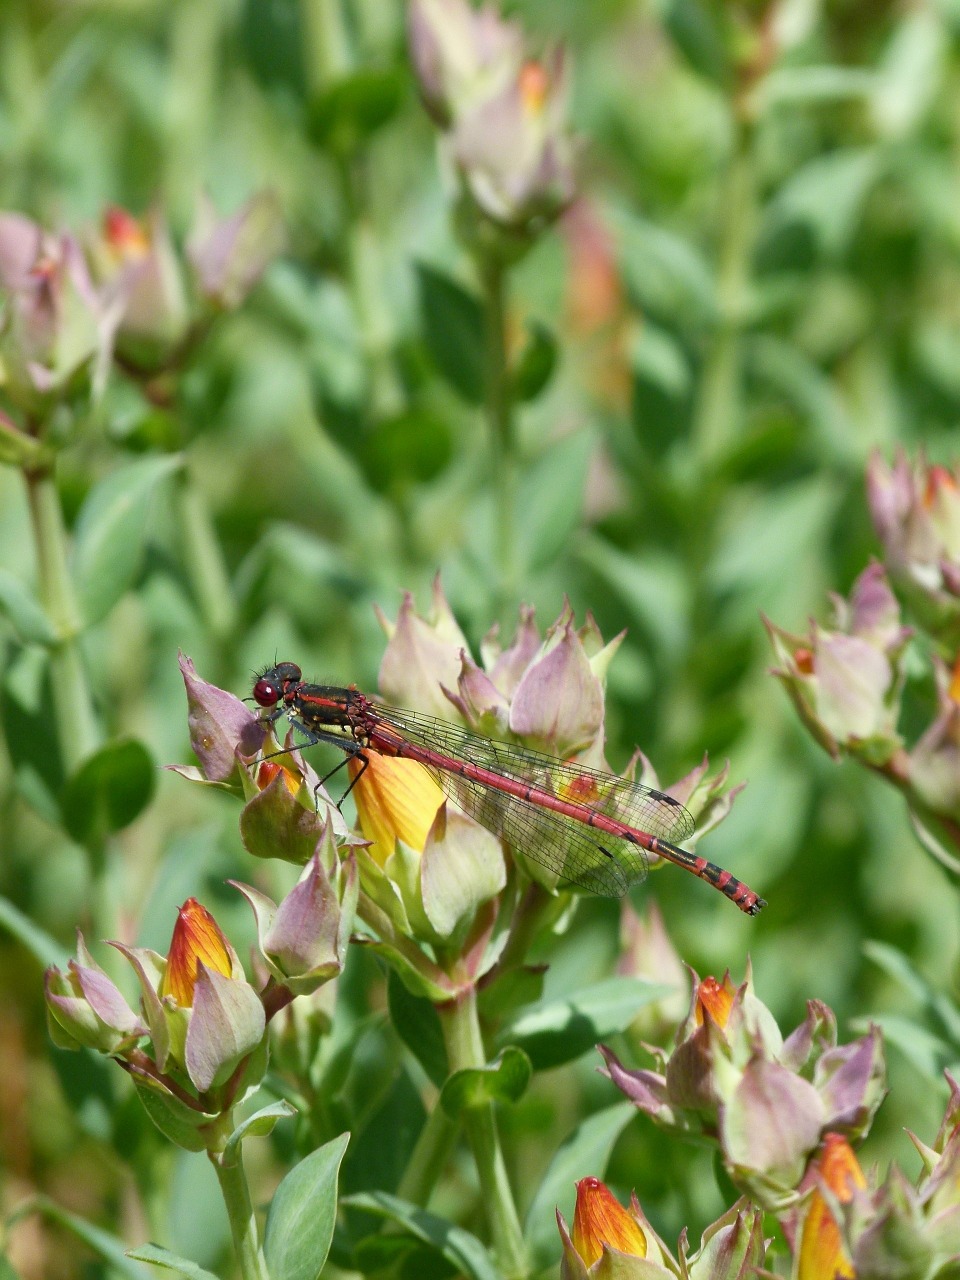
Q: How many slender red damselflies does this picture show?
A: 1